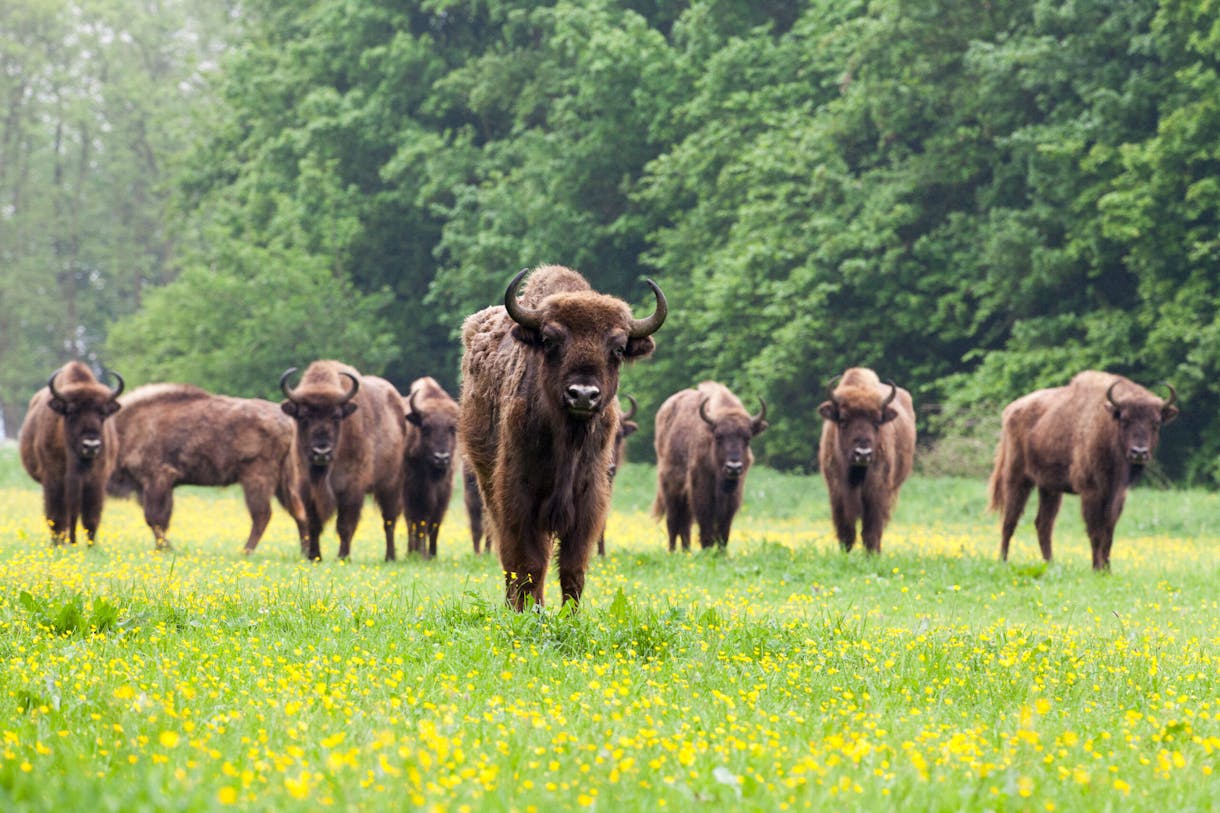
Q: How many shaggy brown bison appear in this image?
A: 9